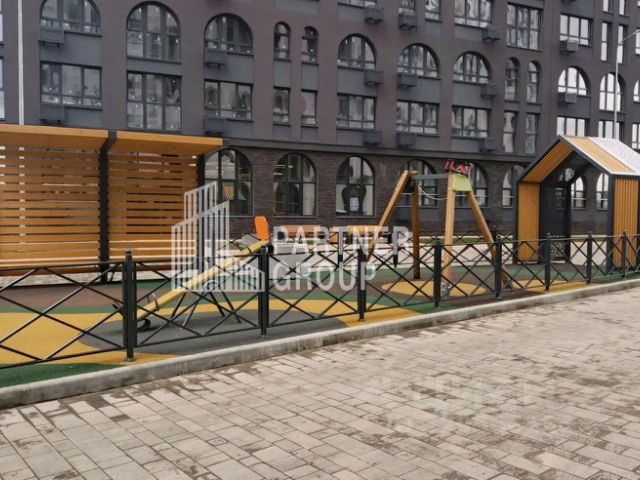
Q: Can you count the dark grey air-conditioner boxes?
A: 15